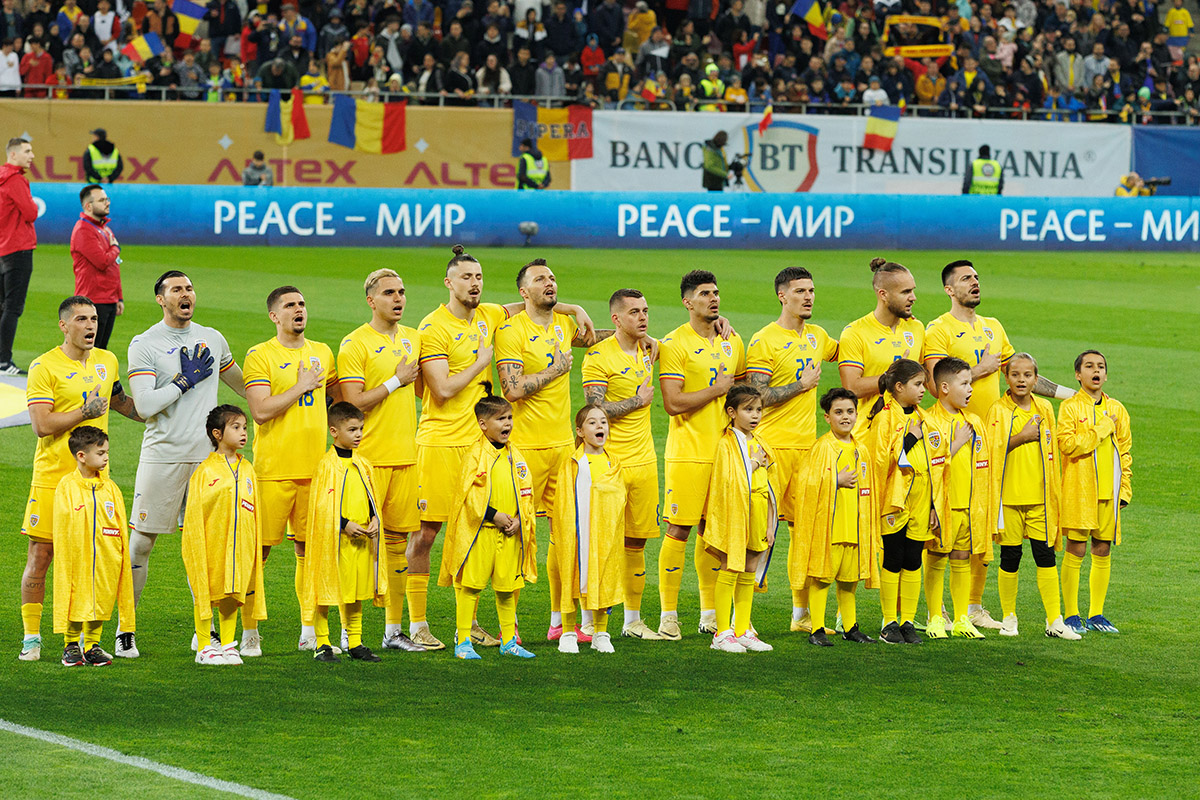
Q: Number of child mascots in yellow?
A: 11